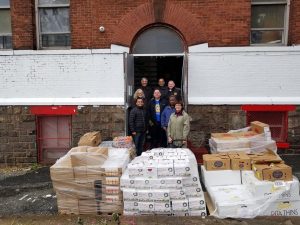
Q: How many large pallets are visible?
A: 3